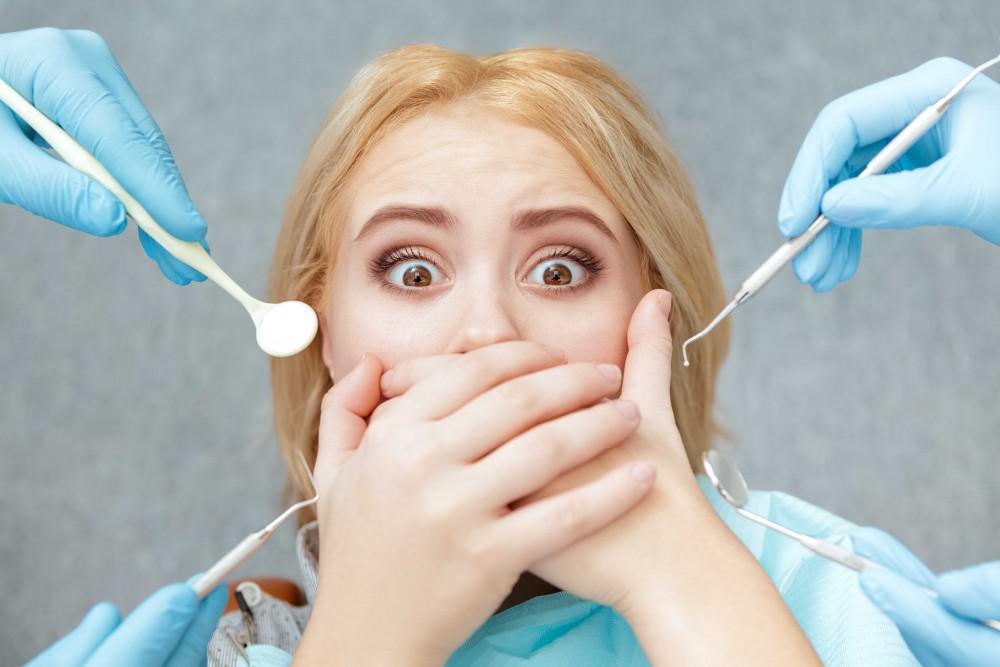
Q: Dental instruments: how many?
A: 4